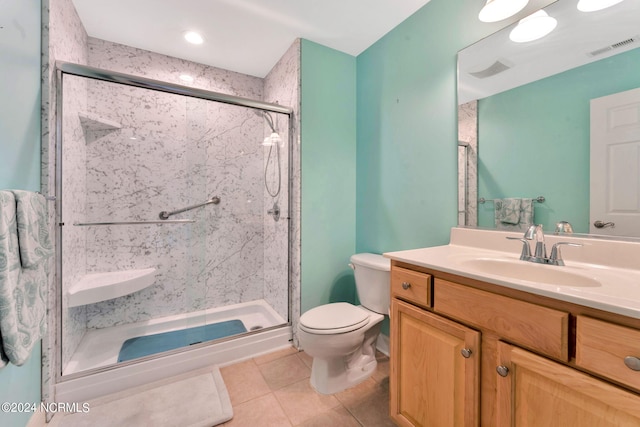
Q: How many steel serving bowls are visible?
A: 0